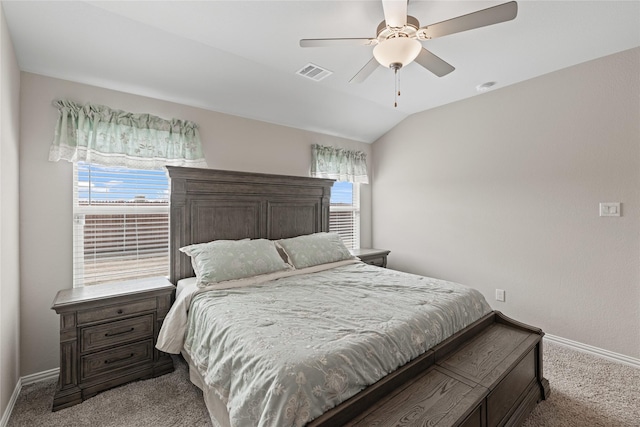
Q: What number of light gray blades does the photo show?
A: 5